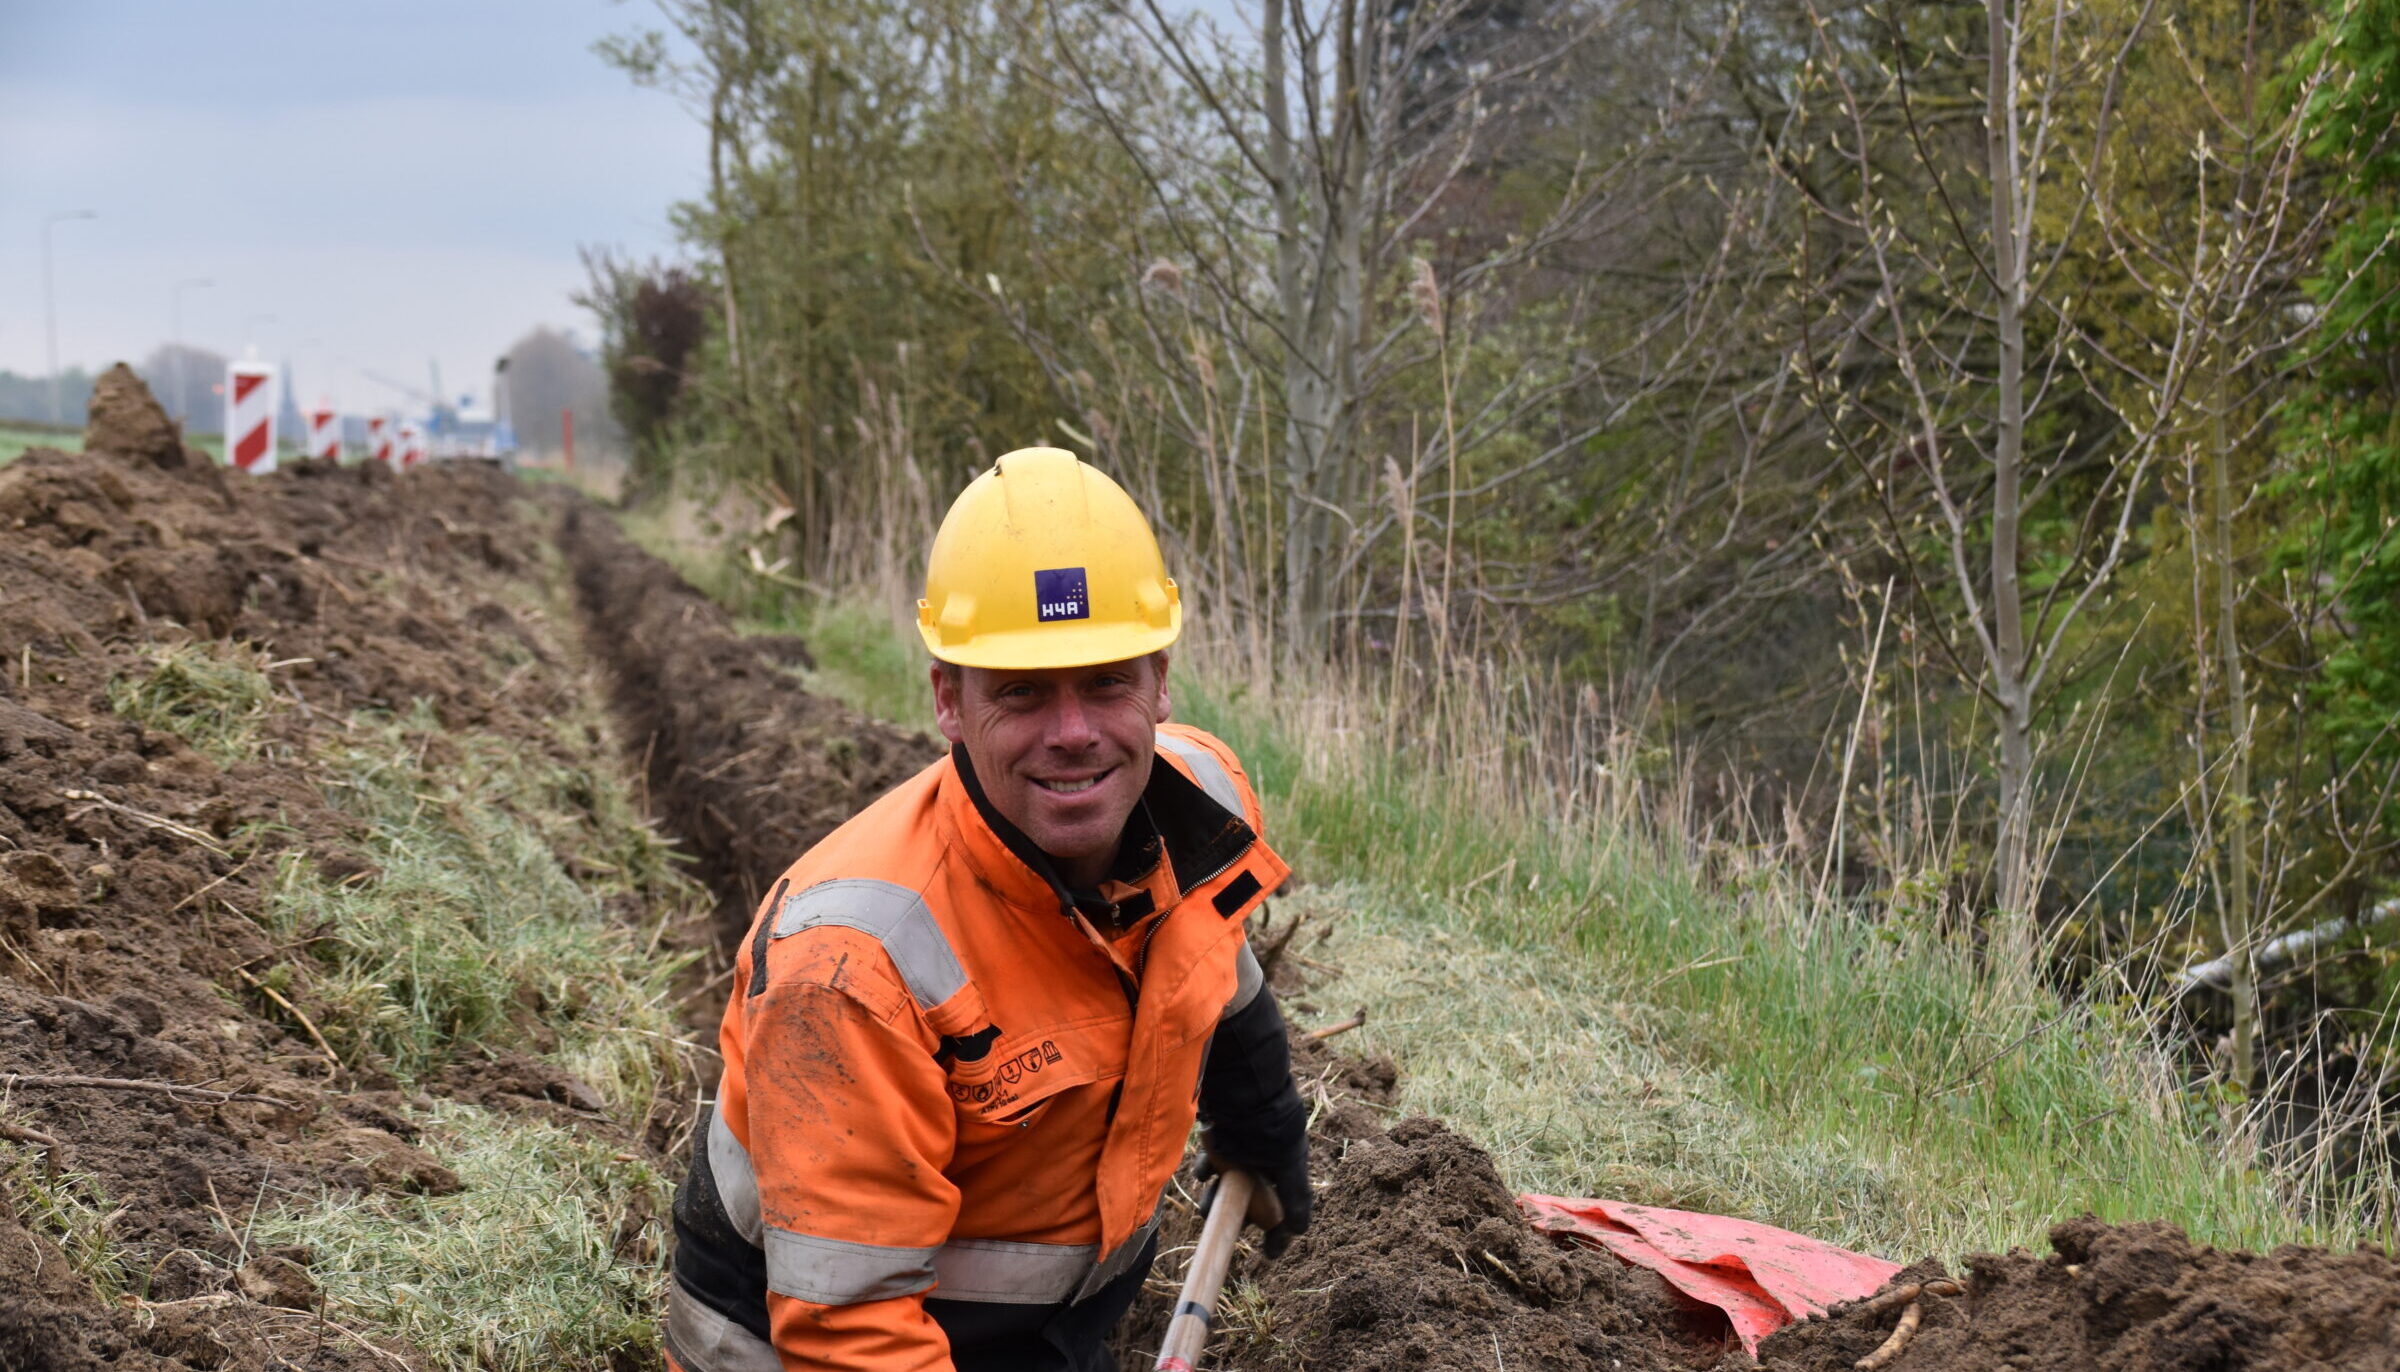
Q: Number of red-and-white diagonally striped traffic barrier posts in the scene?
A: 4